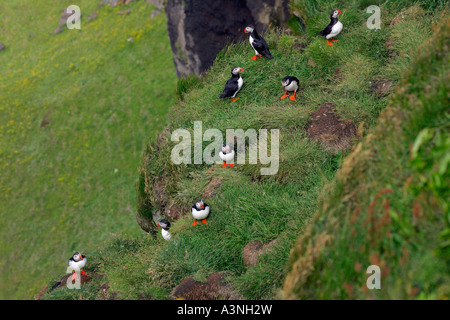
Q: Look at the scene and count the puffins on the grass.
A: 8